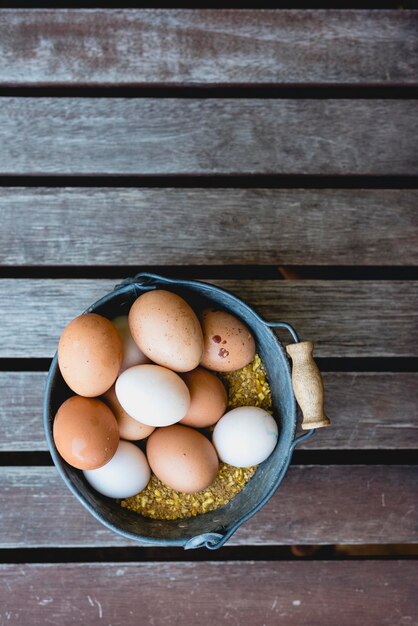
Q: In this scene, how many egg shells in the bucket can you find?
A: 11